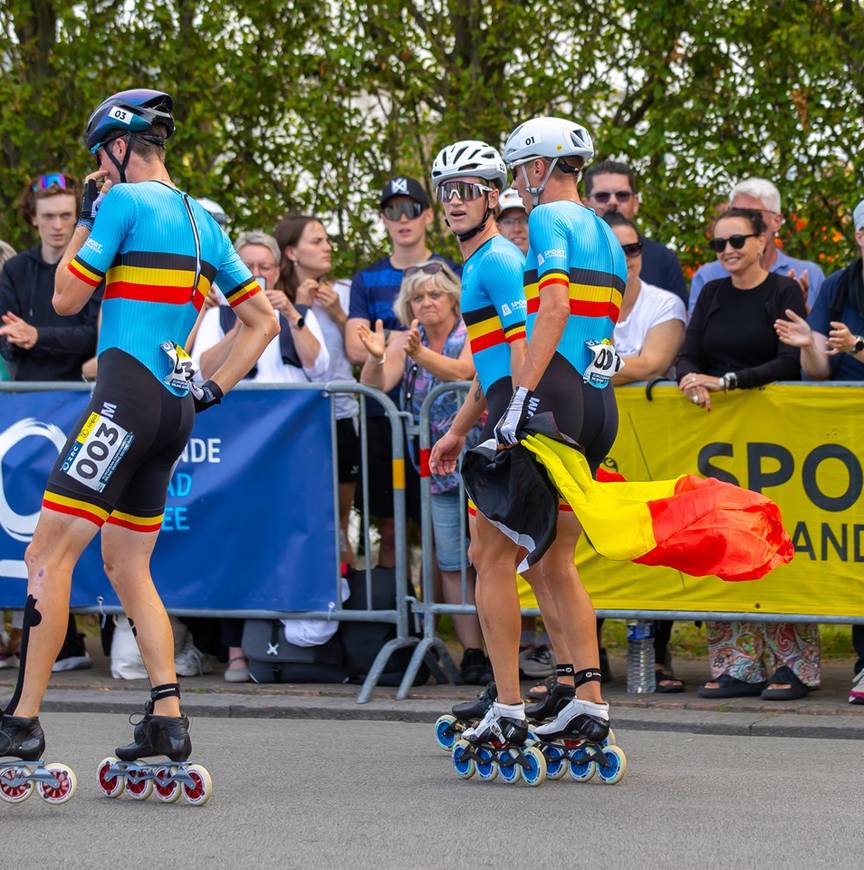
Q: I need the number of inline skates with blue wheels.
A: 4